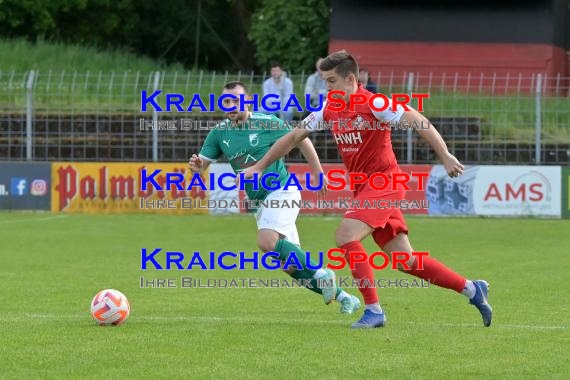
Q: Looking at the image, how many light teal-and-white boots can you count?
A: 2